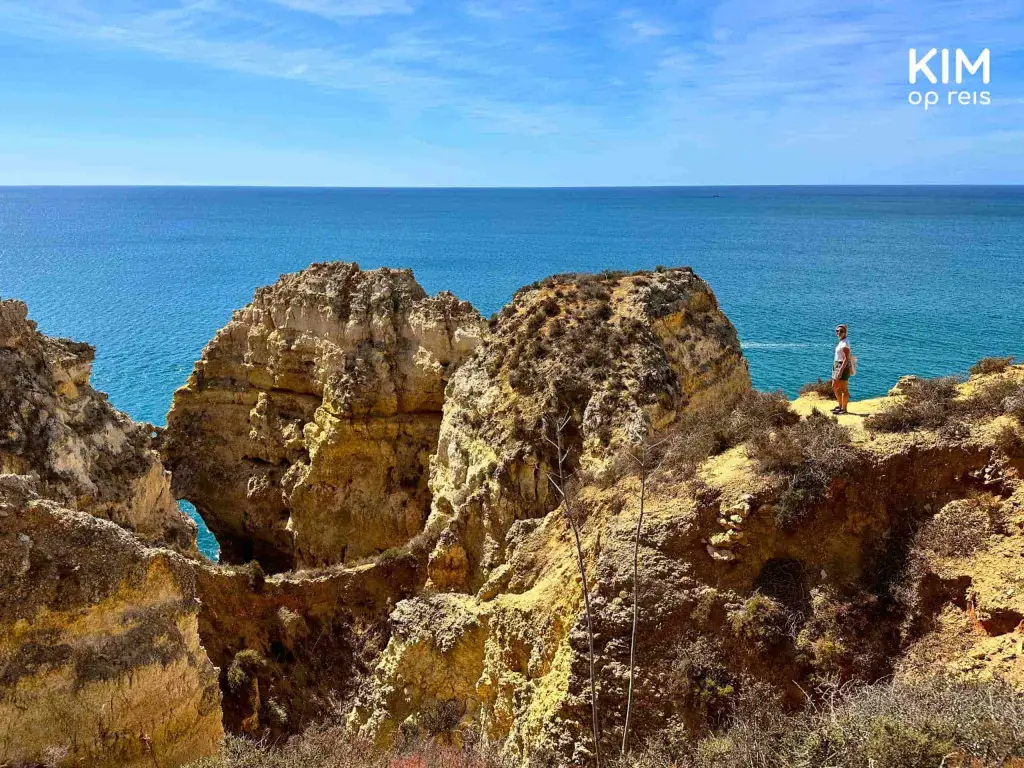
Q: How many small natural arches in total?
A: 1